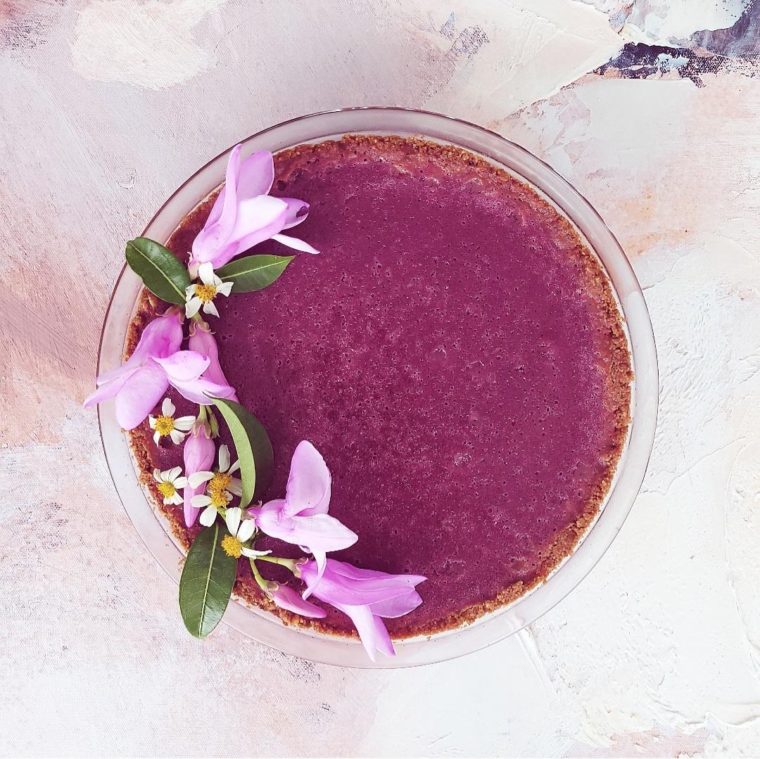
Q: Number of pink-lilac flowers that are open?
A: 4